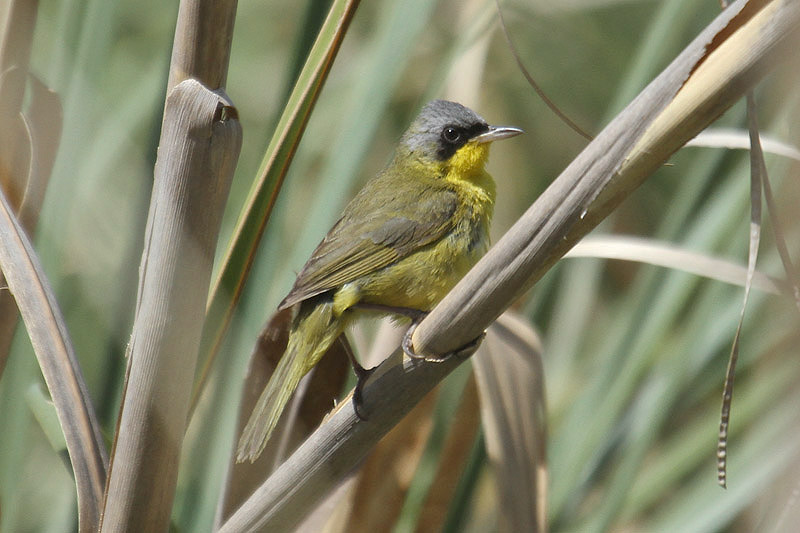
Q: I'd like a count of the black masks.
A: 1